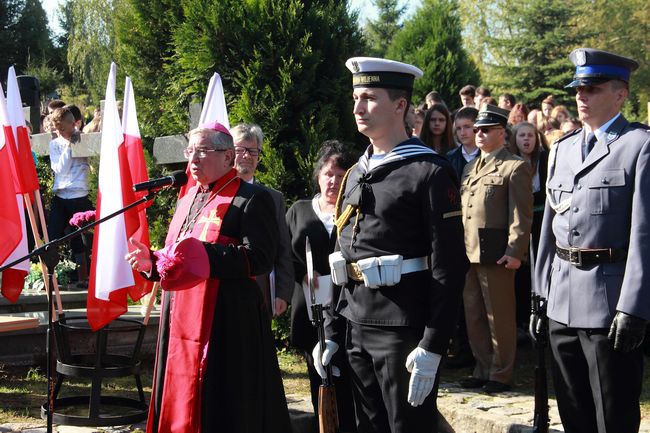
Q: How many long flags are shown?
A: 5